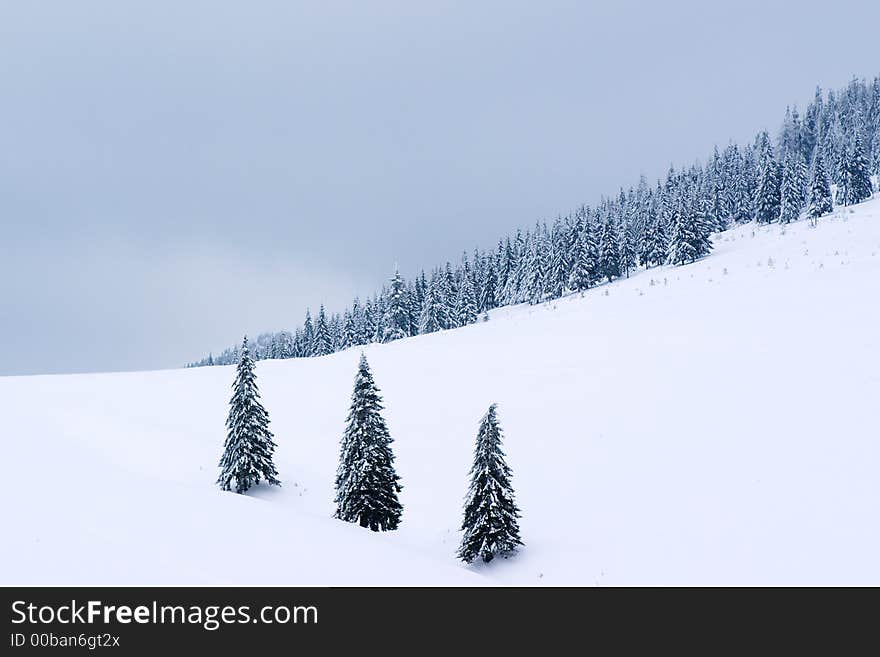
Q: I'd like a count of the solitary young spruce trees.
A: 3